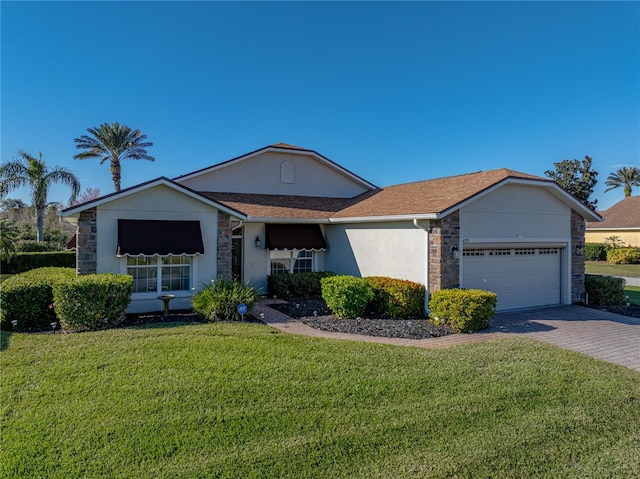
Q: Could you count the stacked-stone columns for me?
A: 4